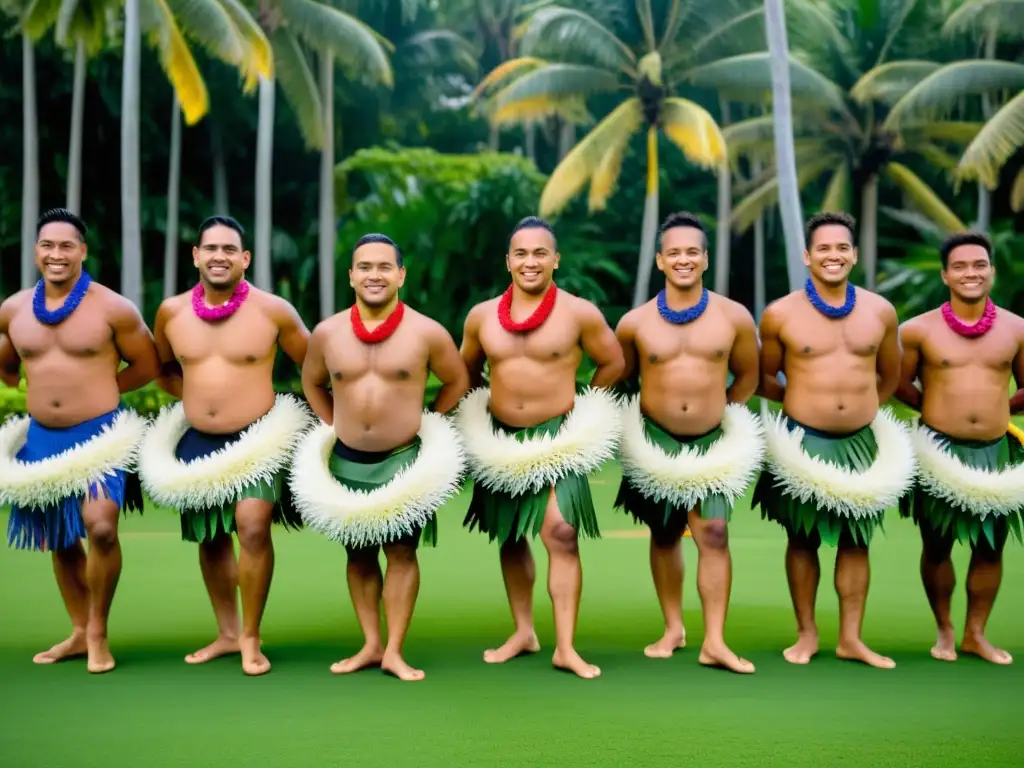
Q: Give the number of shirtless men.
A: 7